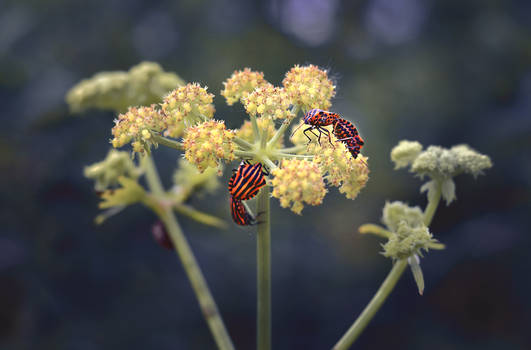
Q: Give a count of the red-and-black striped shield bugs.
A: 4